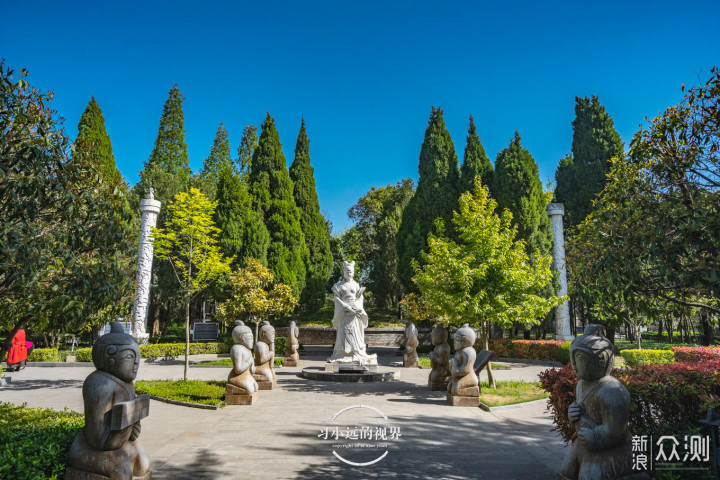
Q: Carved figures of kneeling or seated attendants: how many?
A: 8